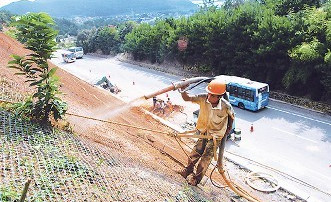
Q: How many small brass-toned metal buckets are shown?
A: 0